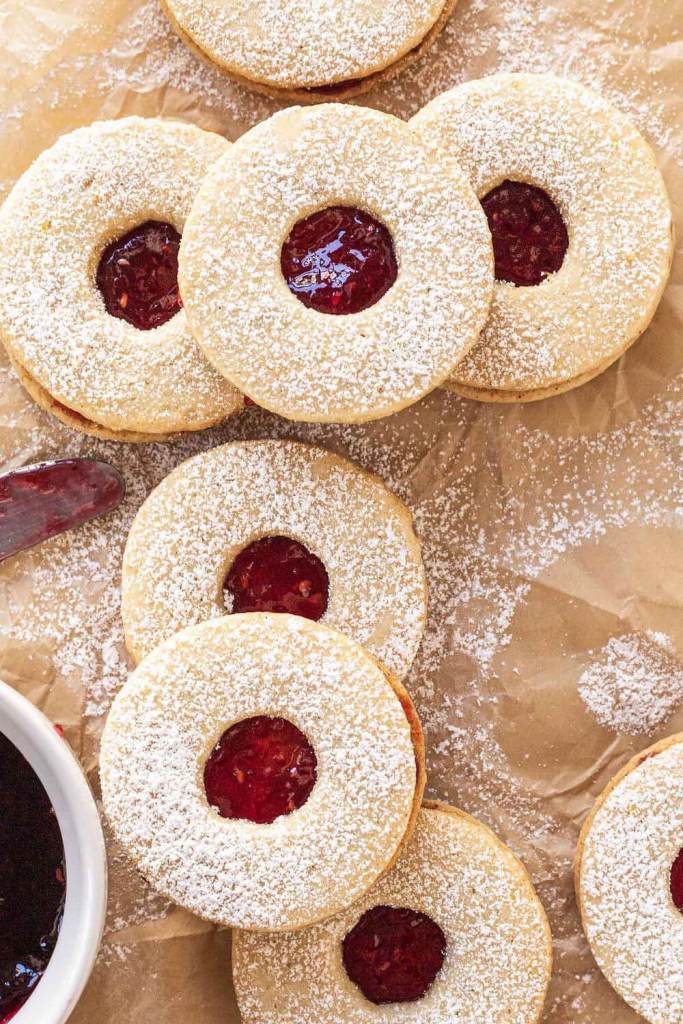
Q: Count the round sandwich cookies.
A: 8